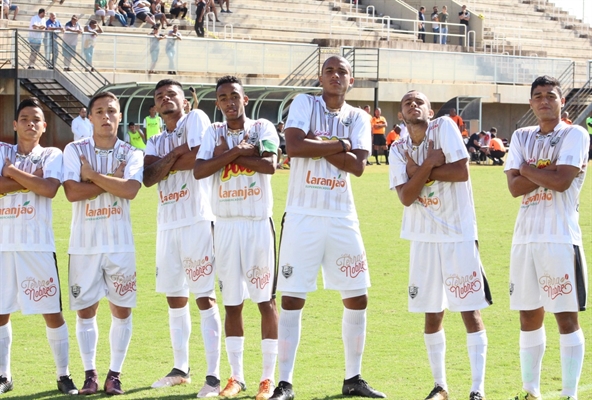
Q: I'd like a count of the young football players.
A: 7